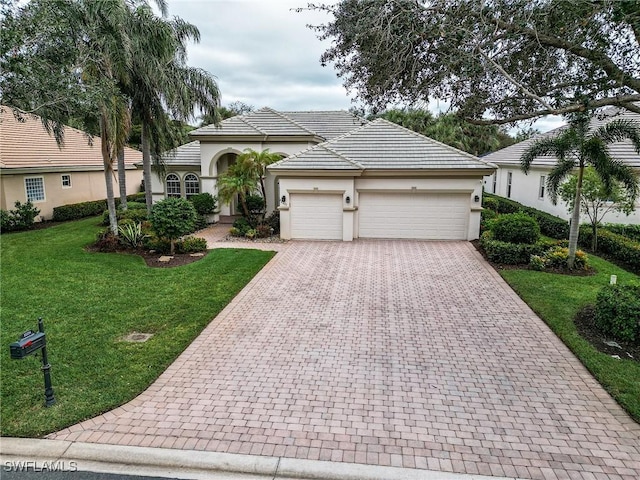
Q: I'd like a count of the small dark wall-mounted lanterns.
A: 3